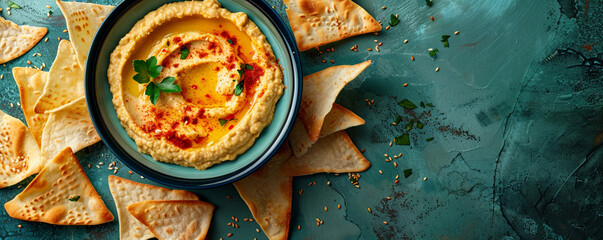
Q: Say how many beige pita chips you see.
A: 14